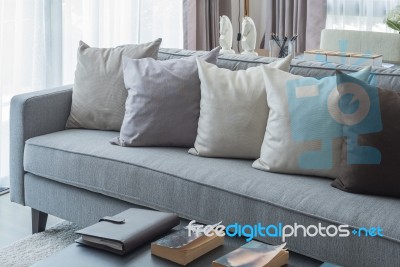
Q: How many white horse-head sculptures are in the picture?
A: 2